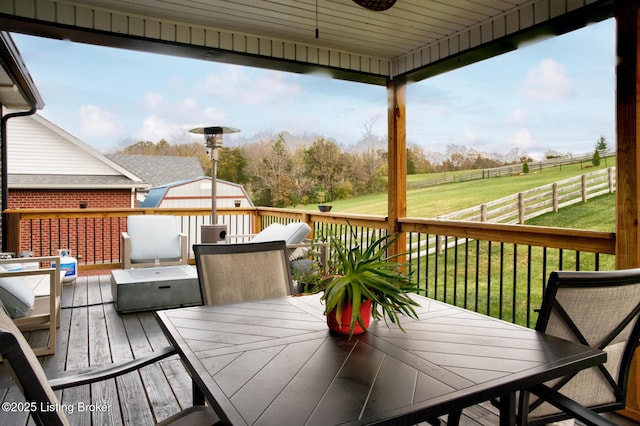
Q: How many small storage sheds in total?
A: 1